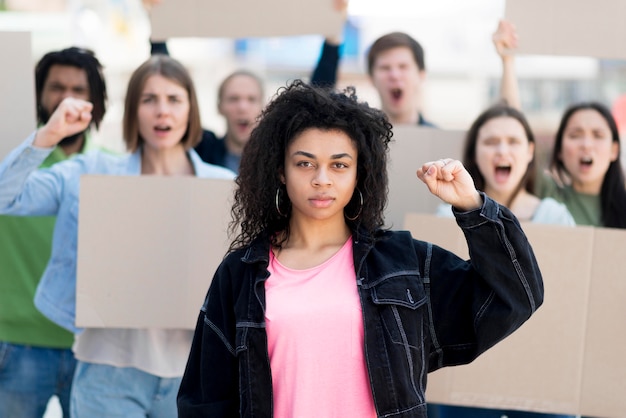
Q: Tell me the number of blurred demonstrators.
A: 6